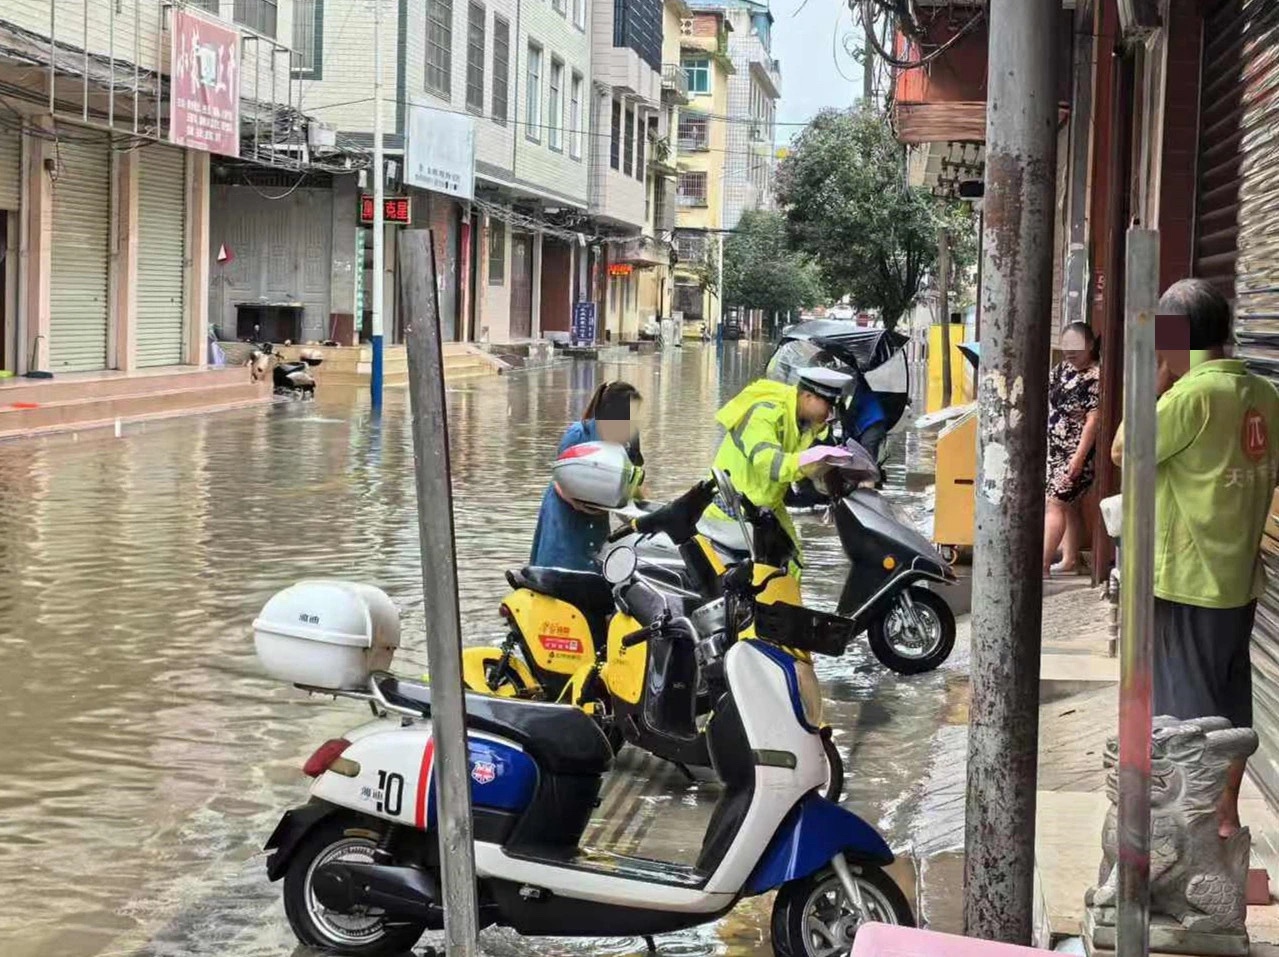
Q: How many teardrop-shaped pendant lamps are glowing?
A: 0